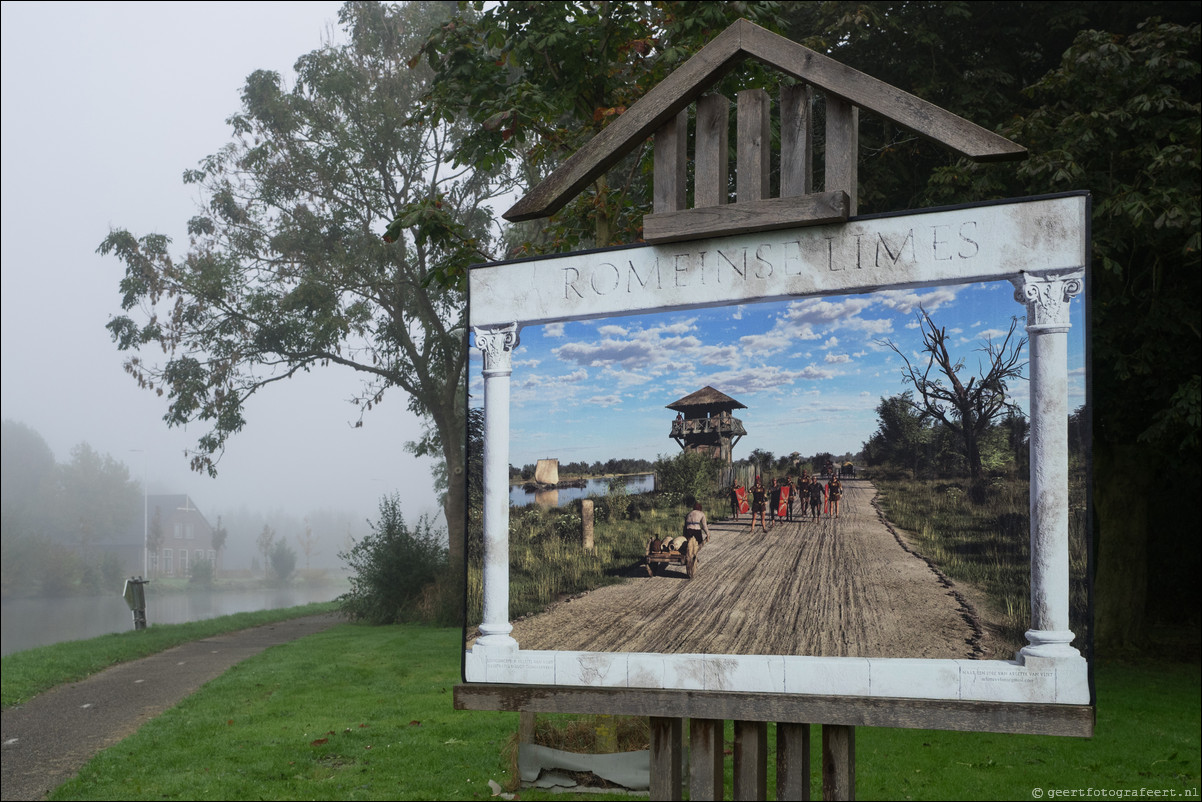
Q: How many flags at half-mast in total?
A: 0